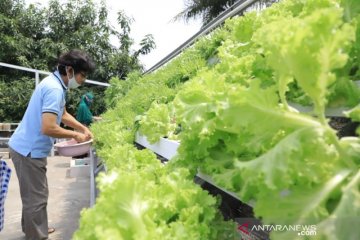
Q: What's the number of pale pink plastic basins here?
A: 1